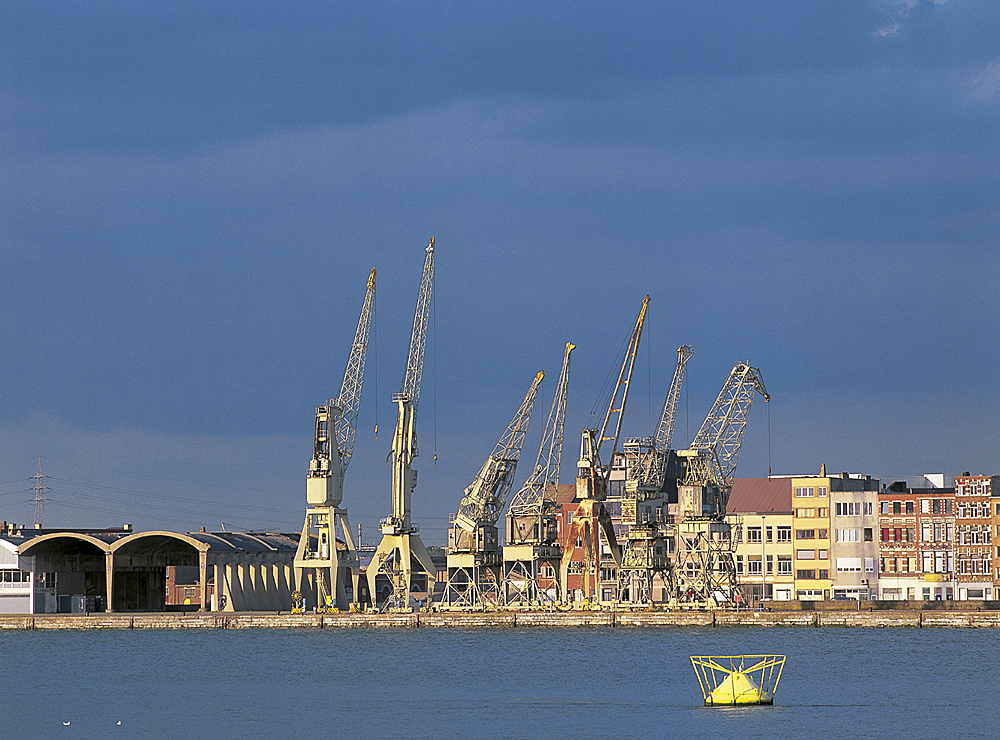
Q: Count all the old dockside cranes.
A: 7